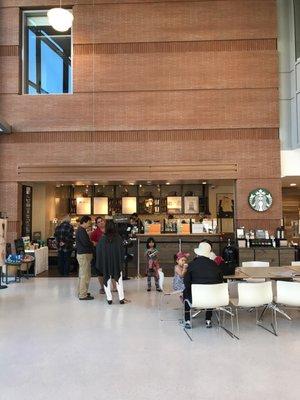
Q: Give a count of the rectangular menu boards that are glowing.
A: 5